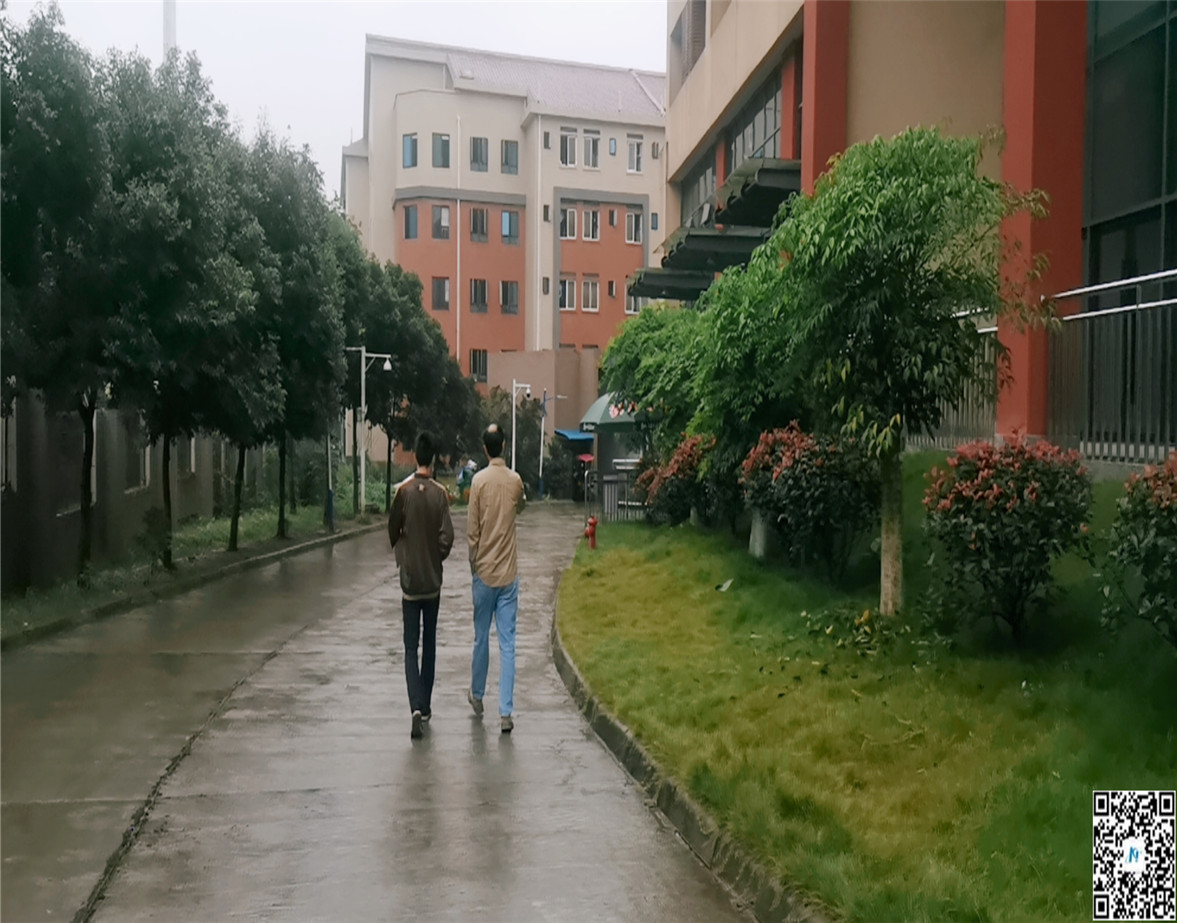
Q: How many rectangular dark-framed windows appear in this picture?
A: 12